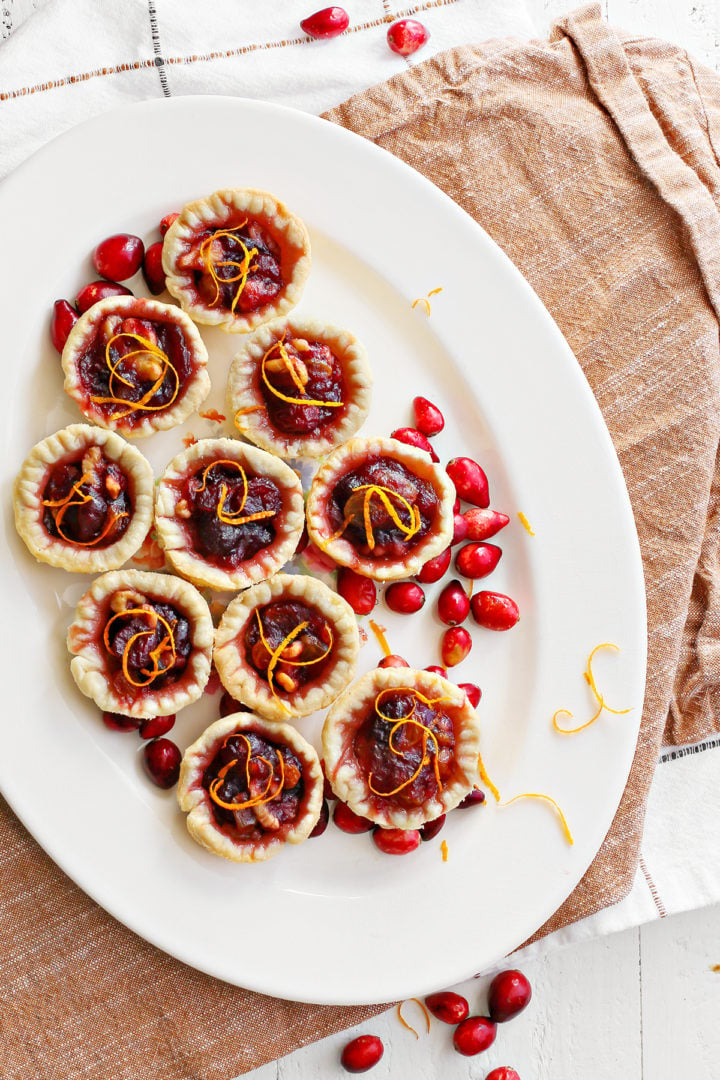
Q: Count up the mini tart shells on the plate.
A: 10